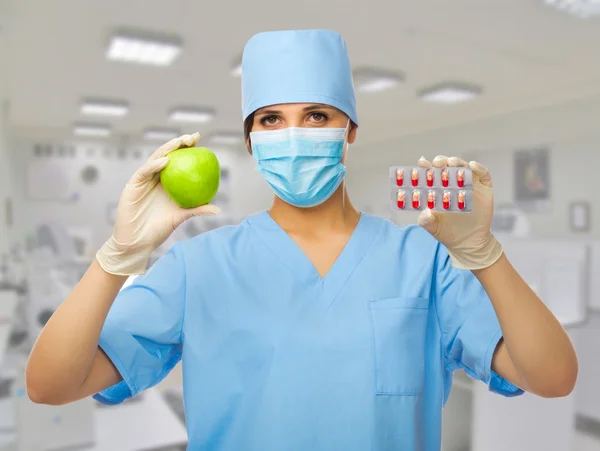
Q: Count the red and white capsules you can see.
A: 10